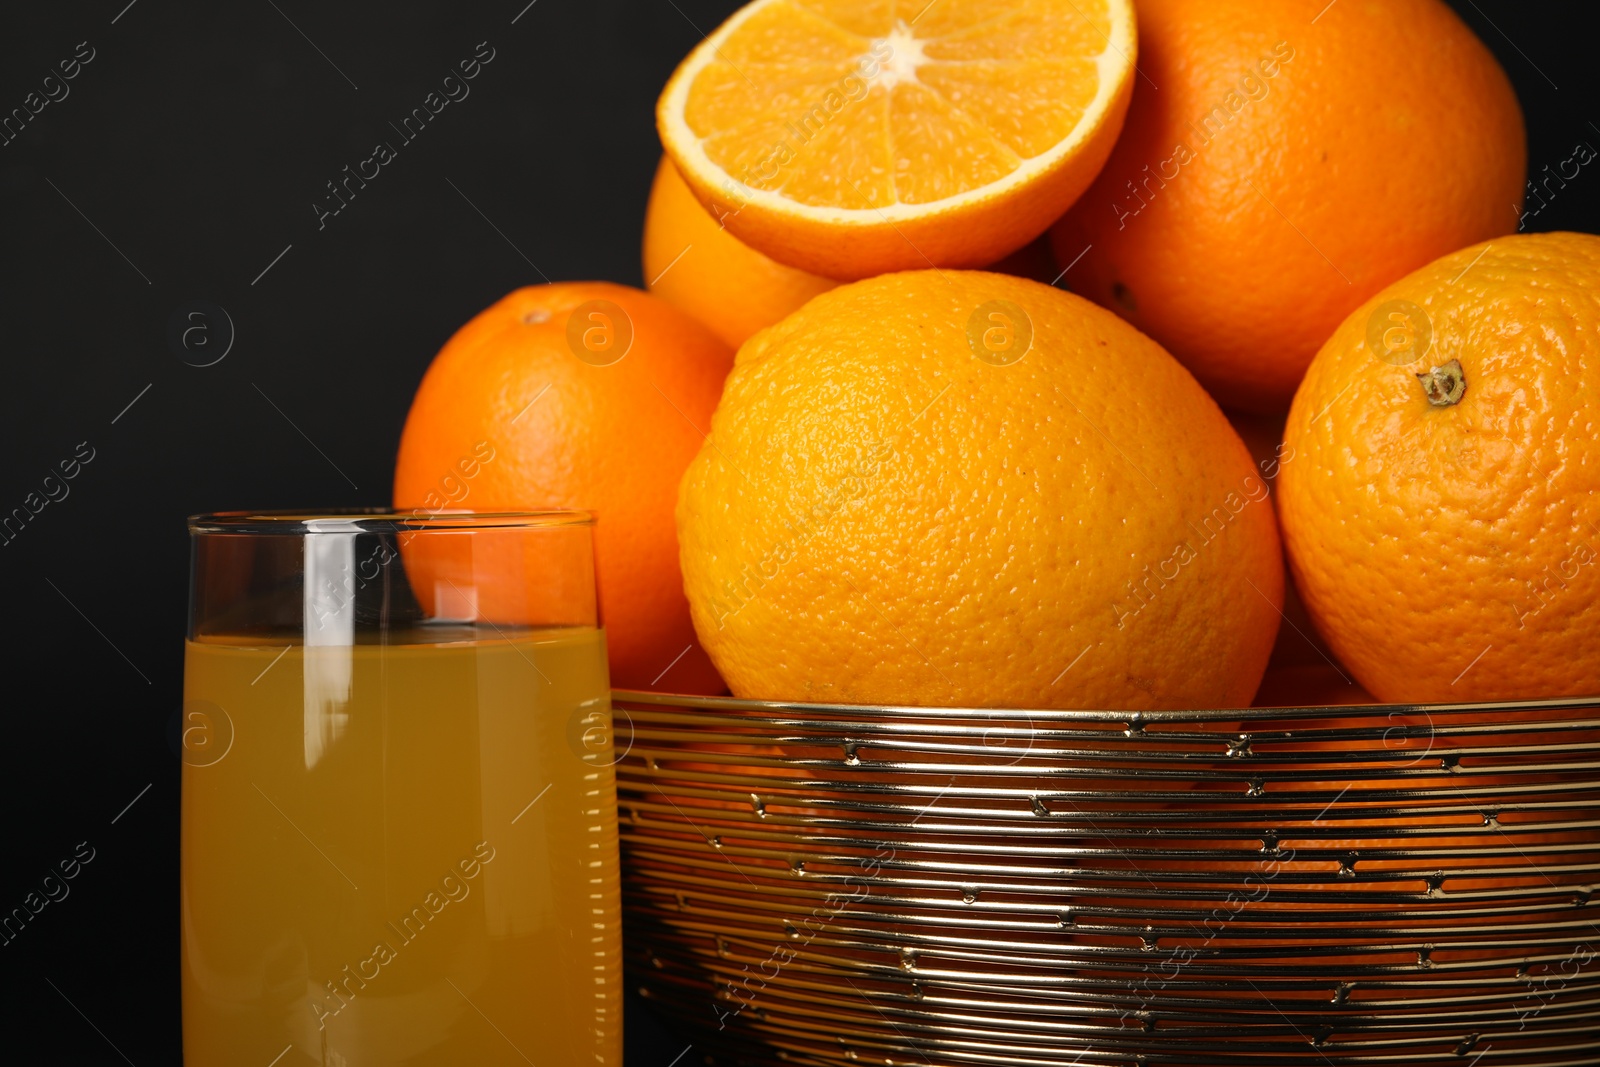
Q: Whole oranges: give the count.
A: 5